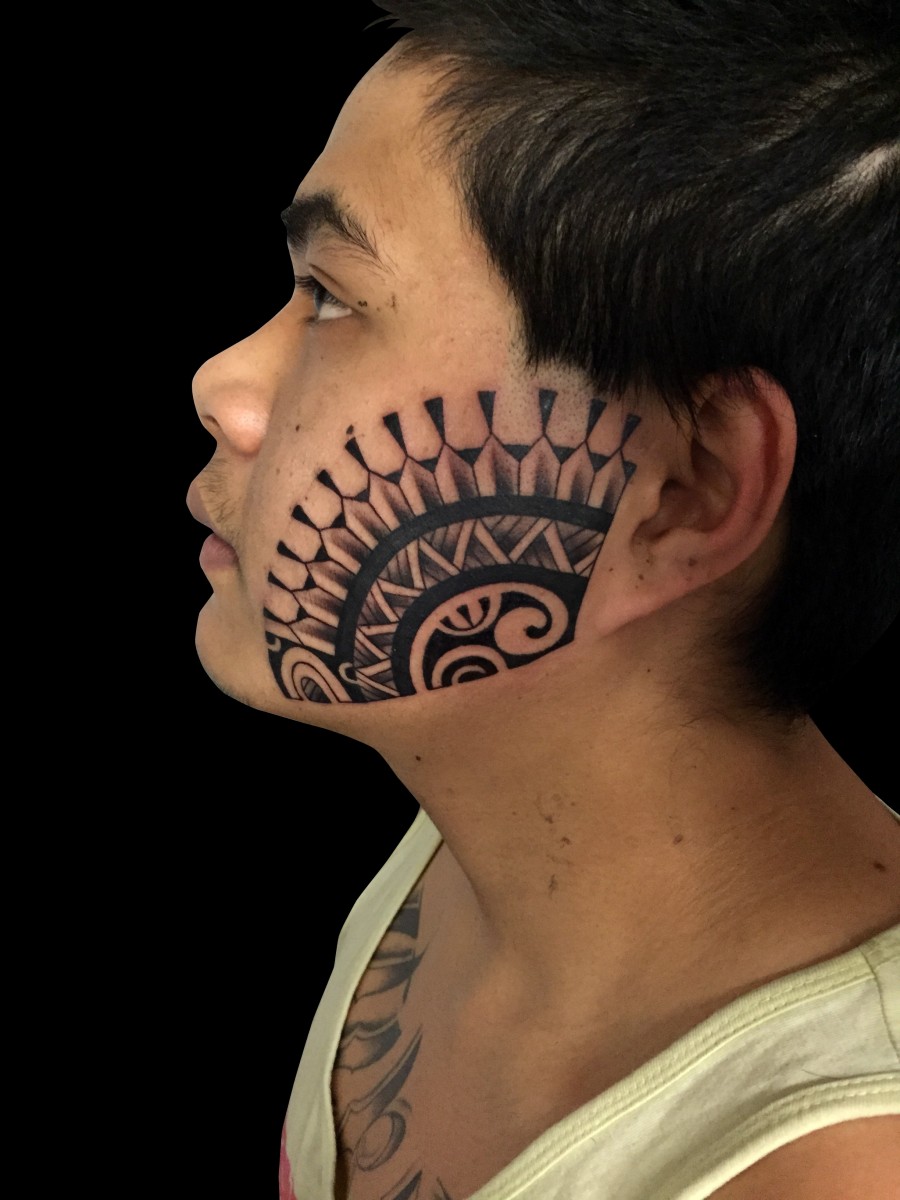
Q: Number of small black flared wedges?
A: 12